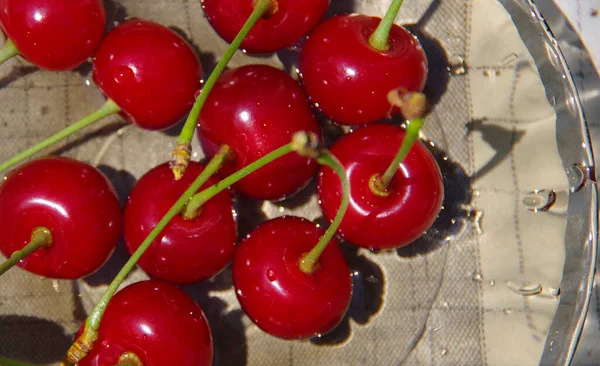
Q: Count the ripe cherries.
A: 10